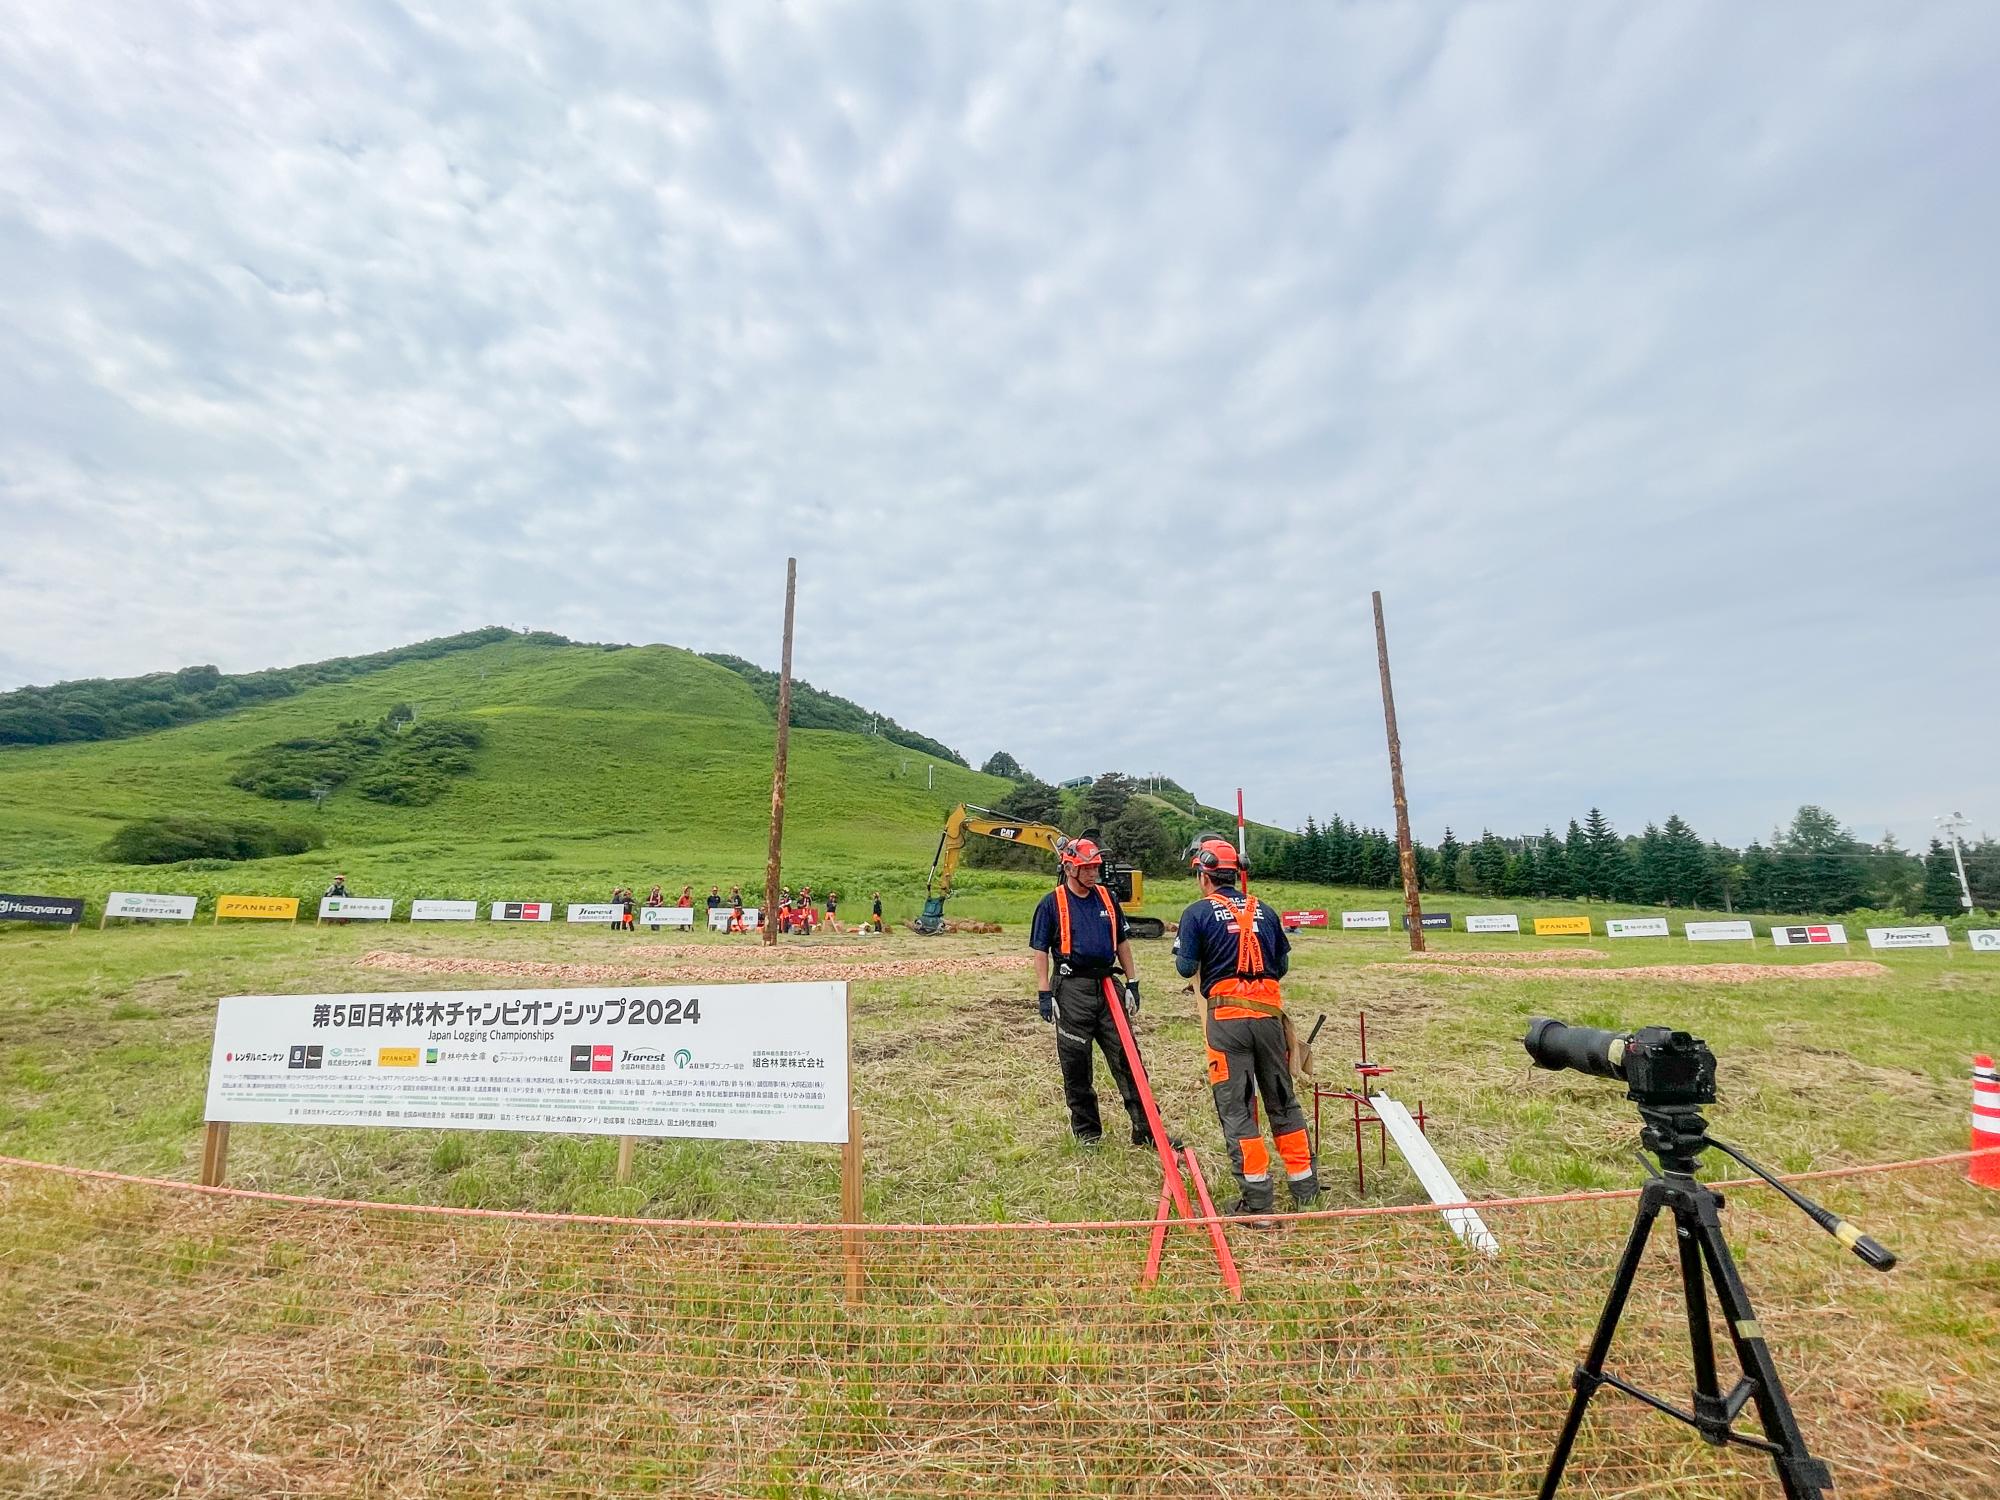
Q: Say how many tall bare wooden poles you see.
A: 2